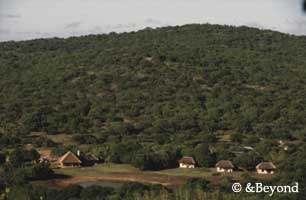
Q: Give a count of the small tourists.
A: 0